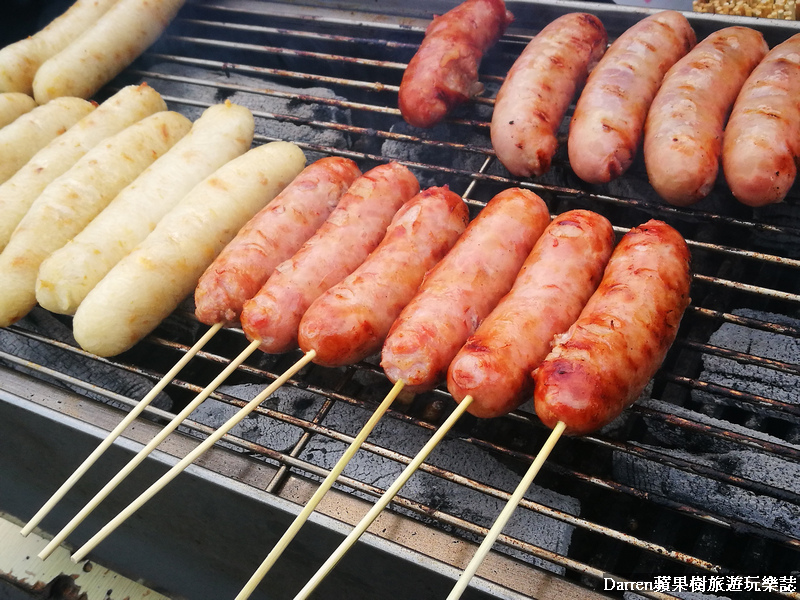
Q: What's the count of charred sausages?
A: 11